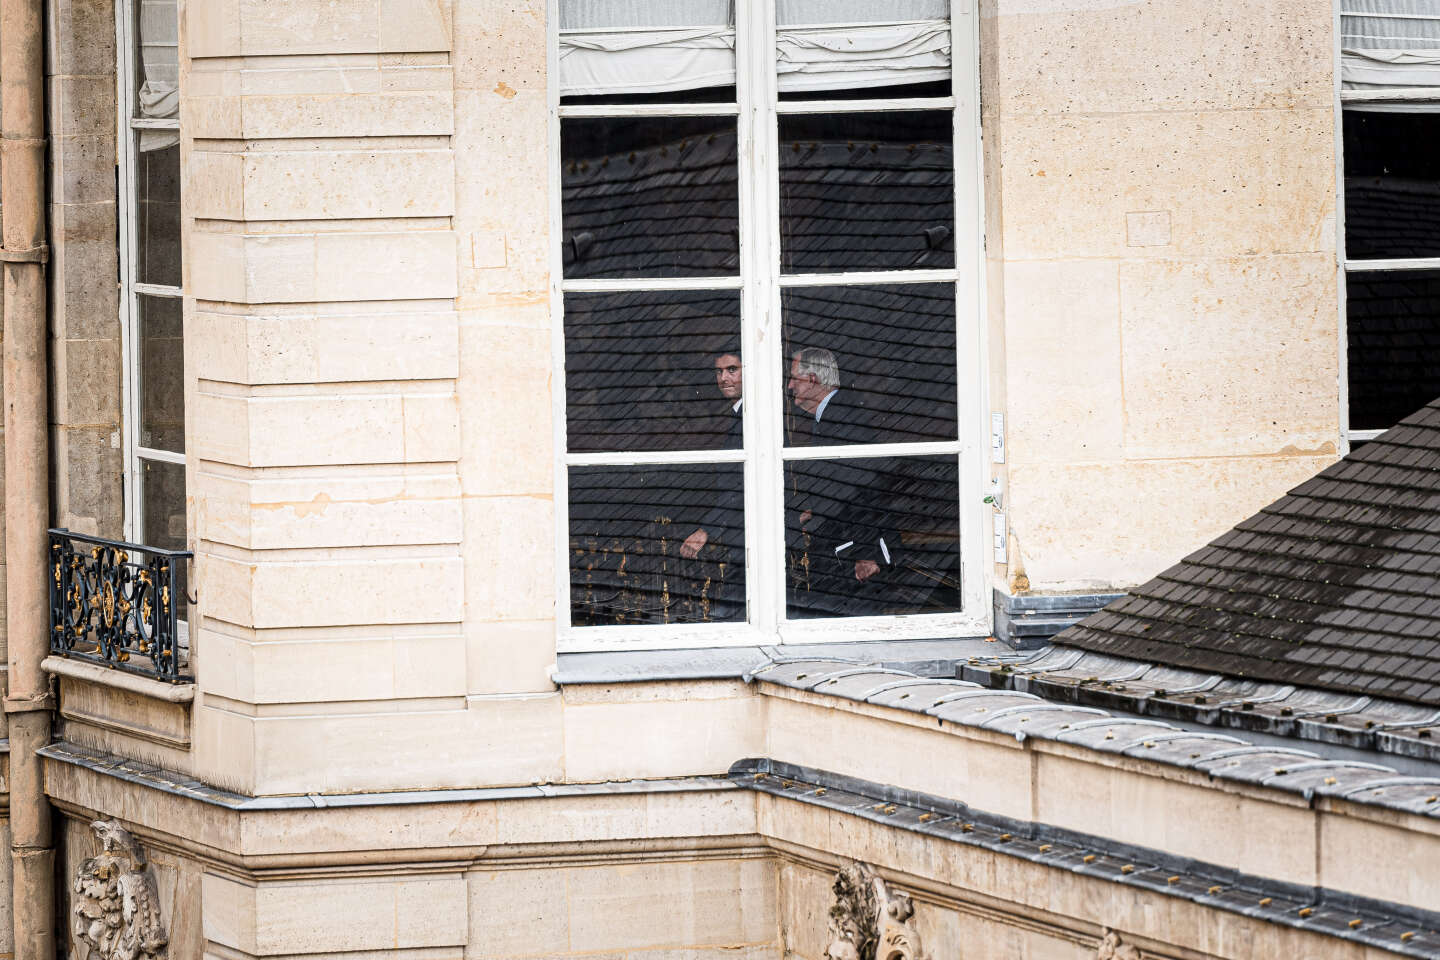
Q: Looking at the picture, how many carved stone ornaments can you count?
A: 3